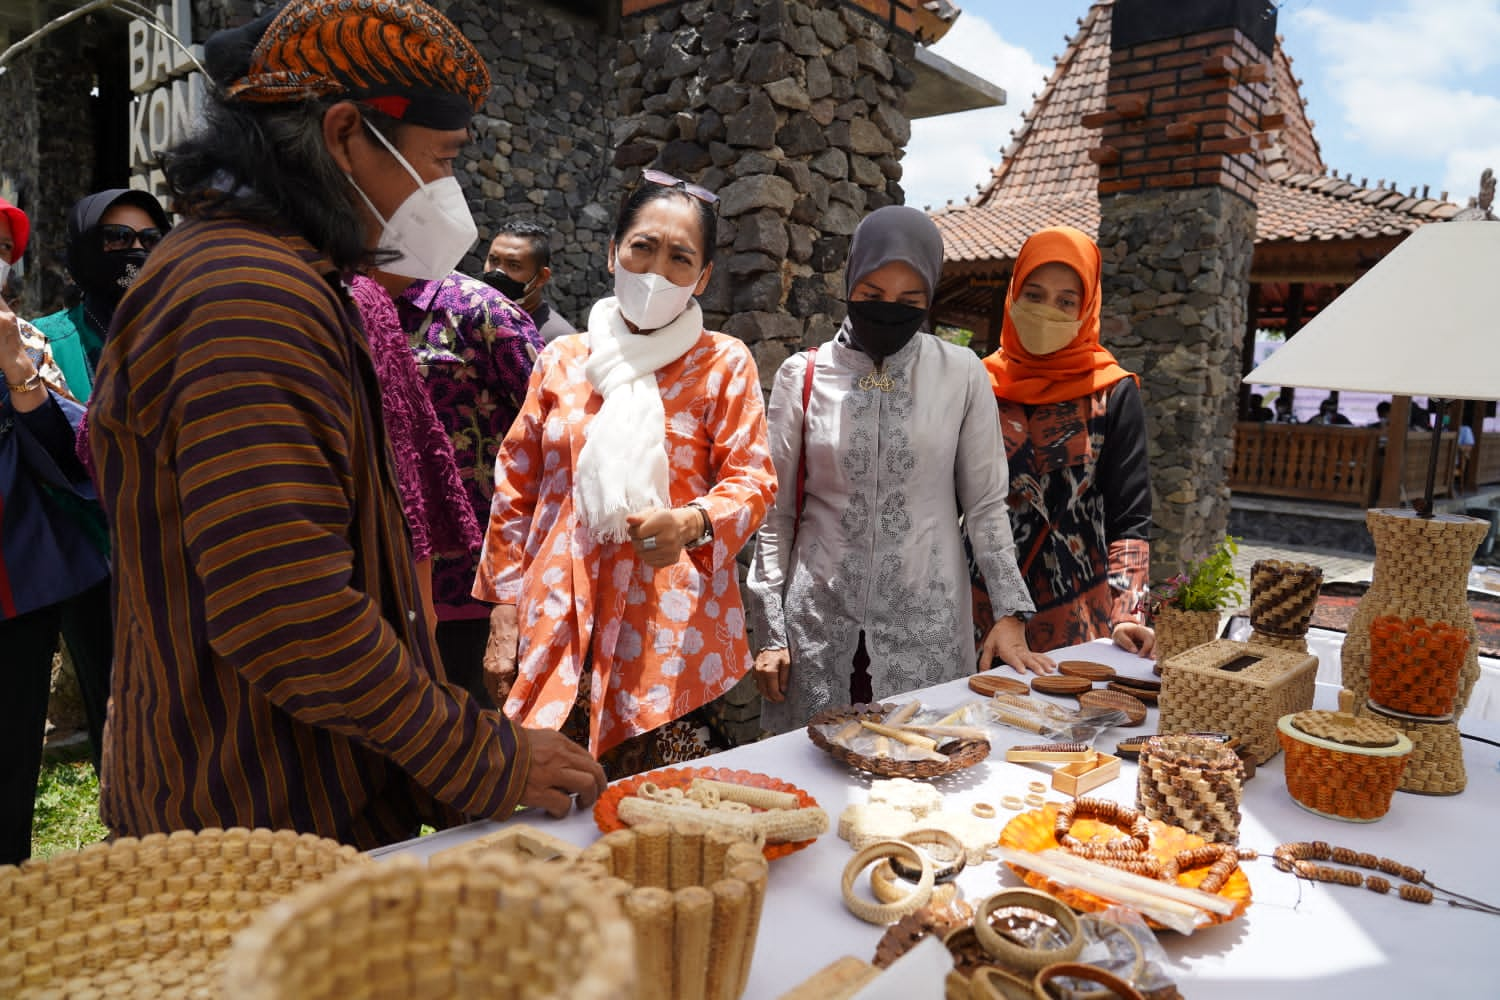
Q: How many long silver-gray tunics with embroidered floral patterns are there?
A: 1